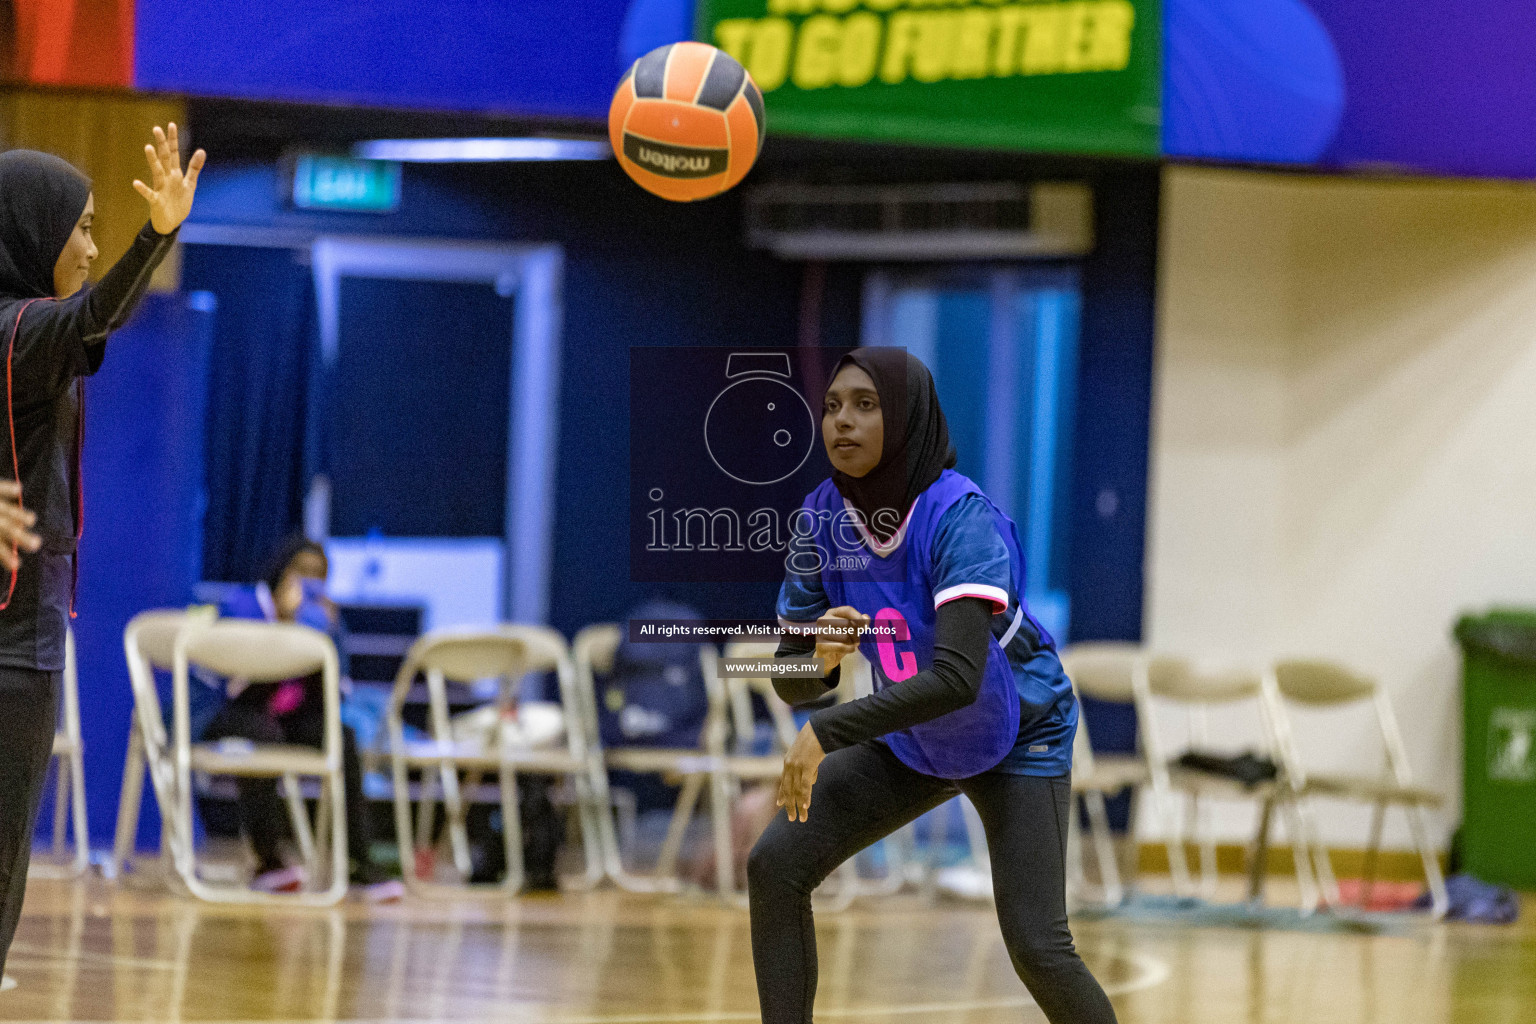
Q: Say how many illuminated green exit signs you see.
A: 1